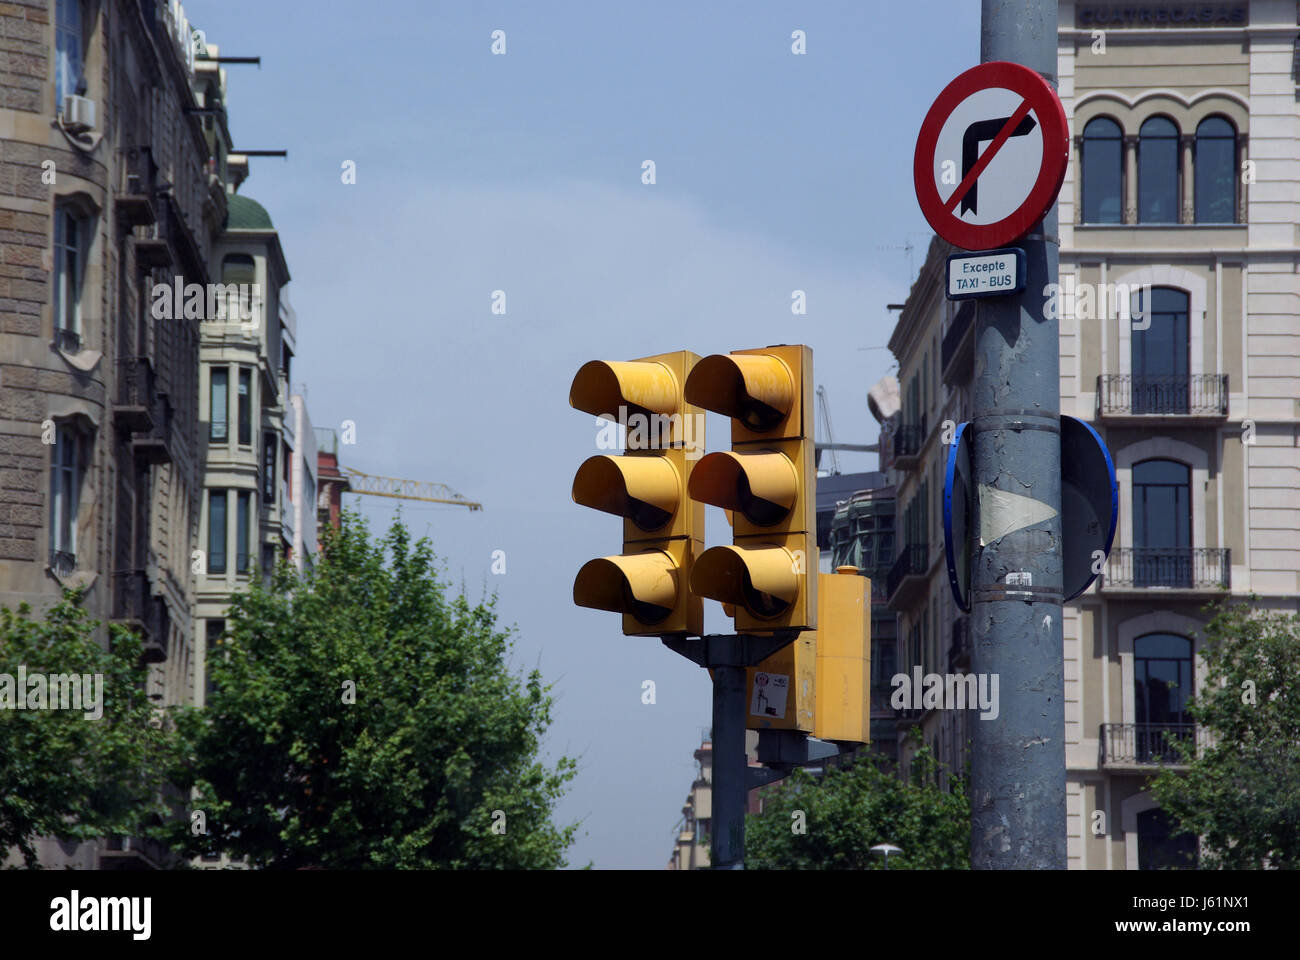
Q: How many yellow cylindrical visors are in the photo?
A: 6